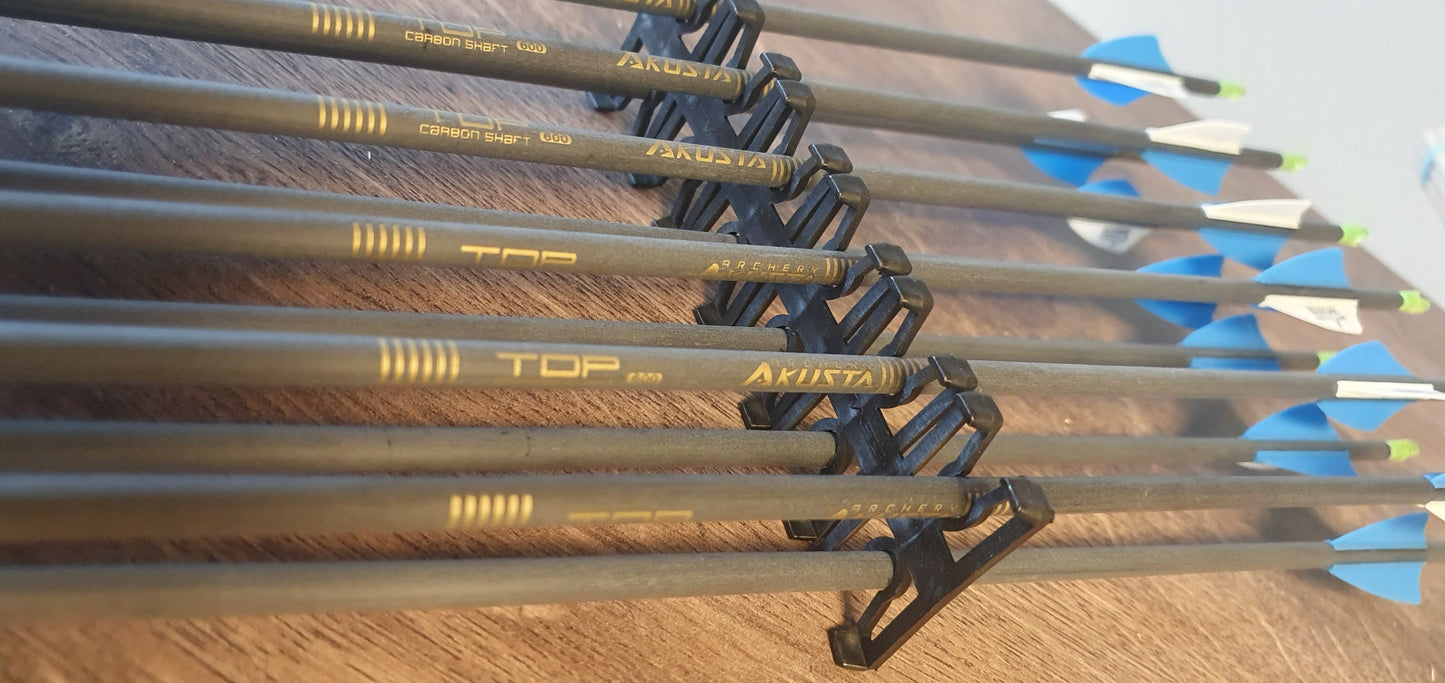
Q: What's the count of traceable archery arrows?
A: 12